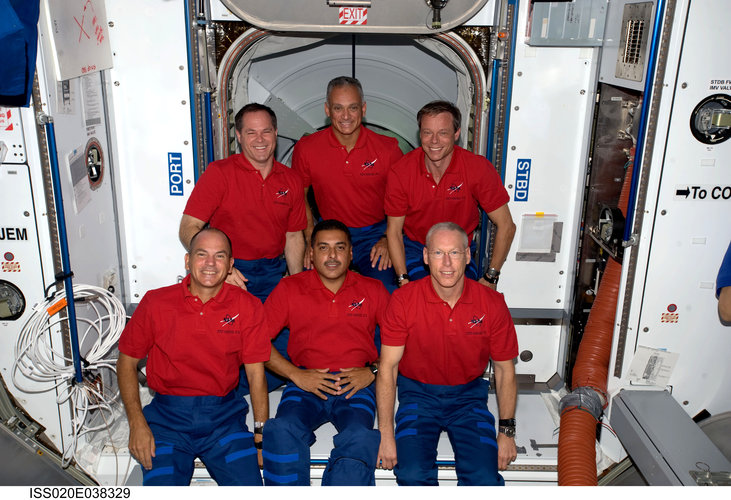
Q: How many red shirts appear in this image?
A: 6